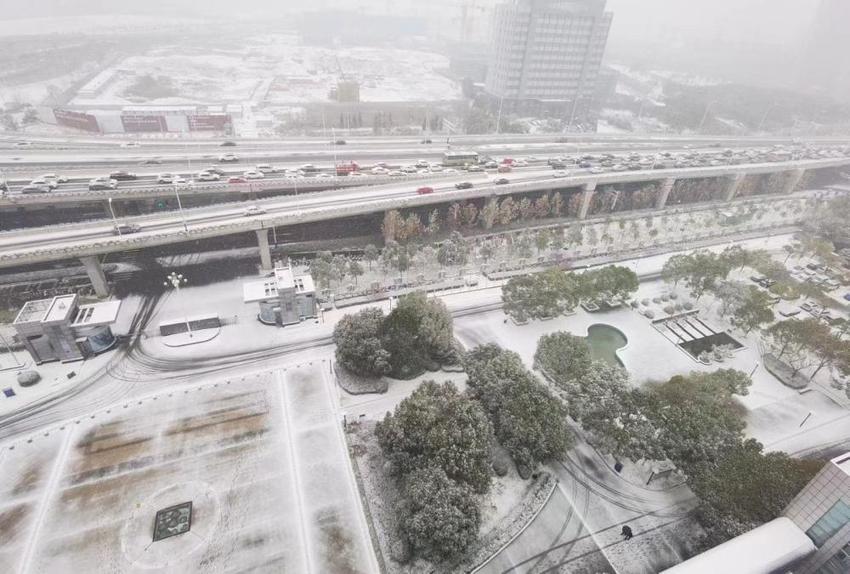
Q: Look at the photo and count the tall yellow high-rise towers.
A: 0